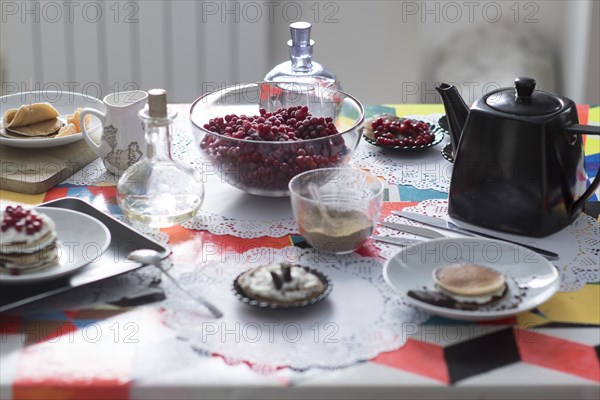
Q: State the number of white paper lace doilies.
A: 6